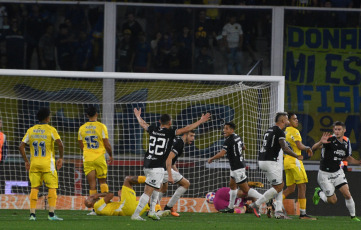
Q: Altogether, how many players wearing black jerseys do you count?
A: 5